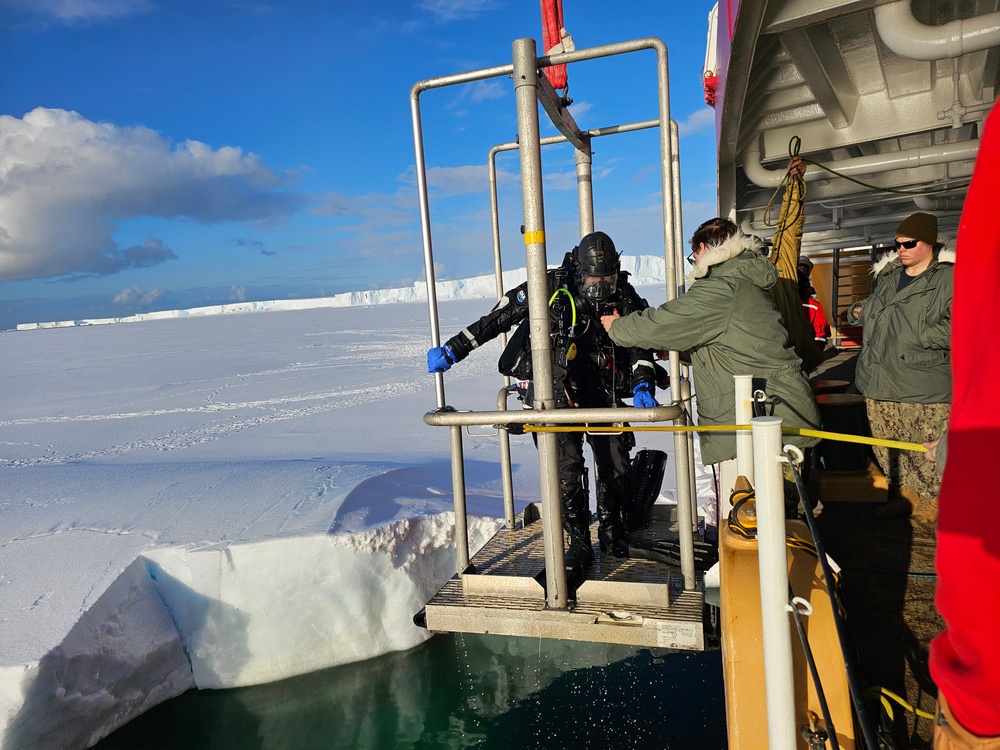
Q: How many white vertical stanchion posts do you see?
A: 2